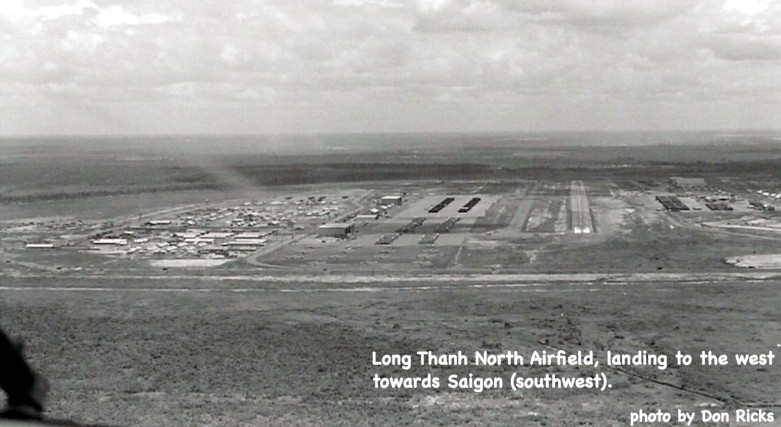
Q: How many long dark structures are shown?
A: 2